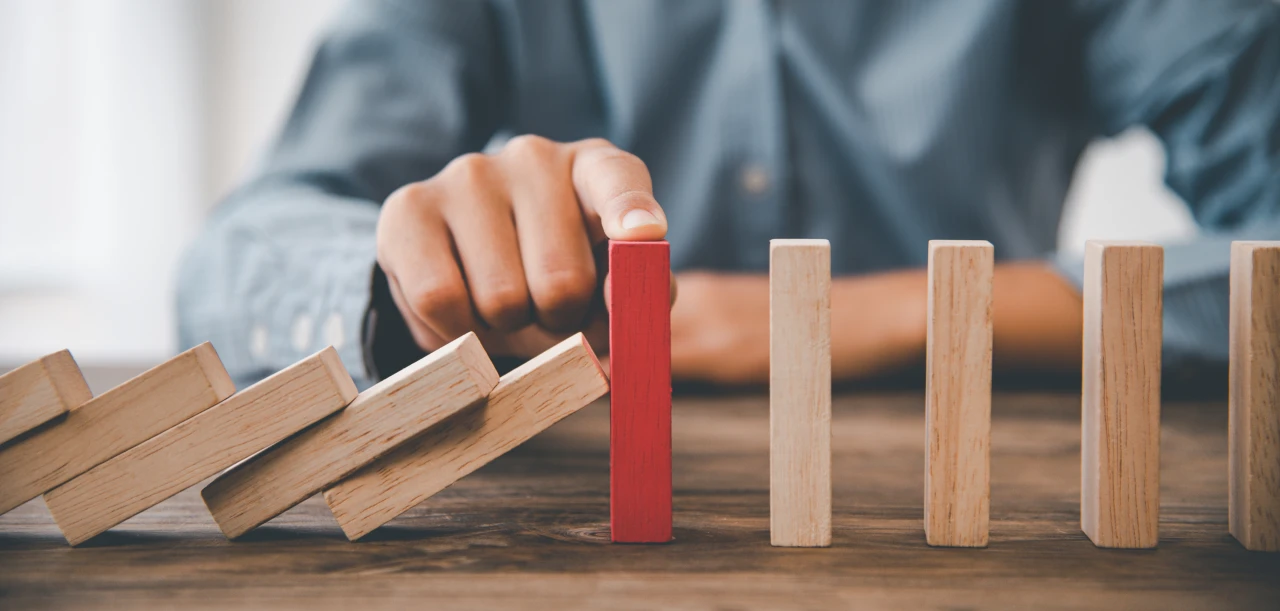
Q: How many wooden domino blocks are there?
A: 10